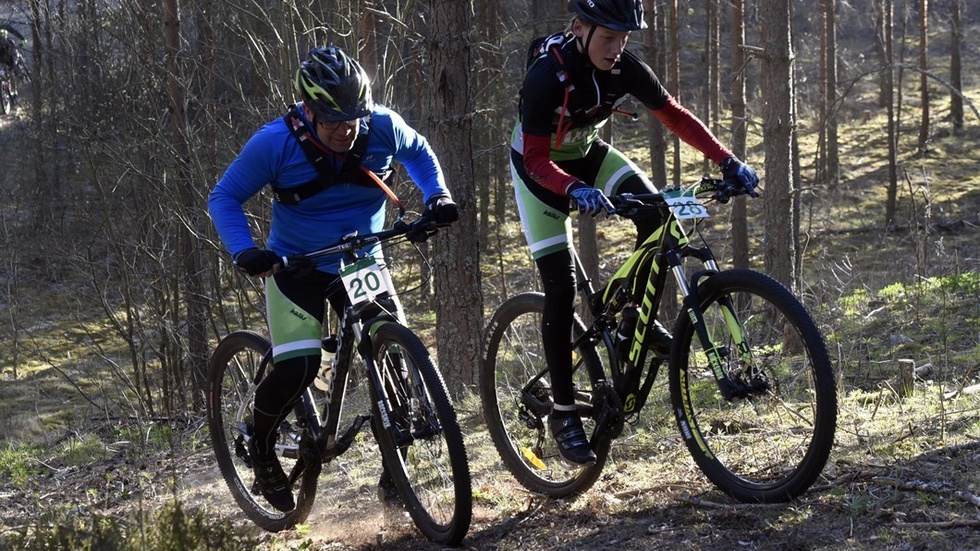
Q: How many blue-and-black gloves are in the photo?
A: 2